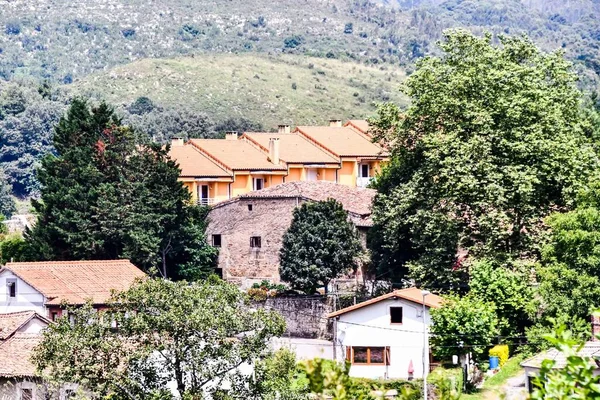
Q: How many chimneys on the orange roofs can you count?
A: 5